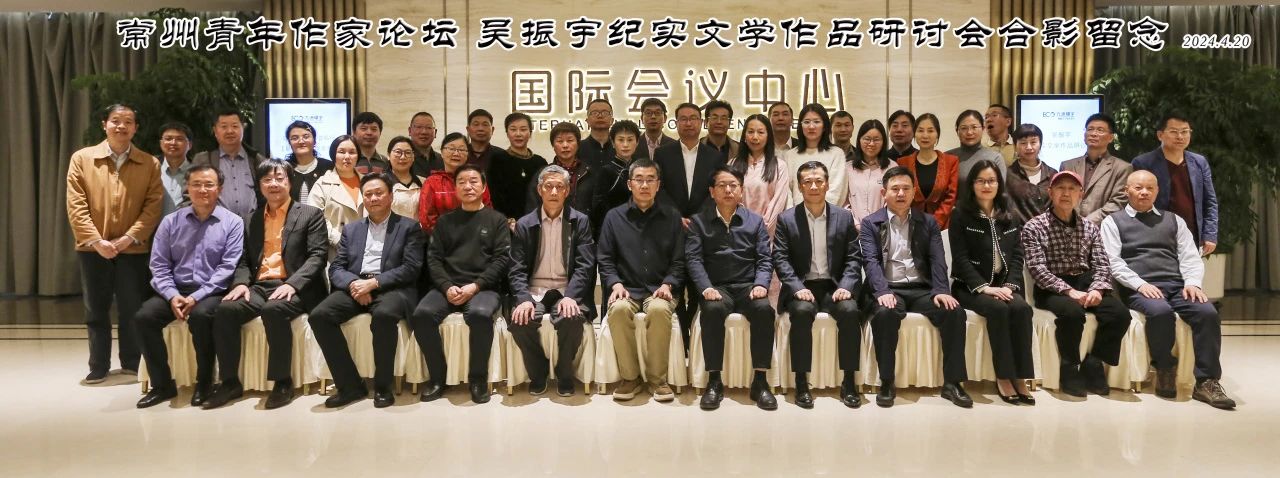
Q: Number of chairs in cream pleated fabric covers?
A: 12